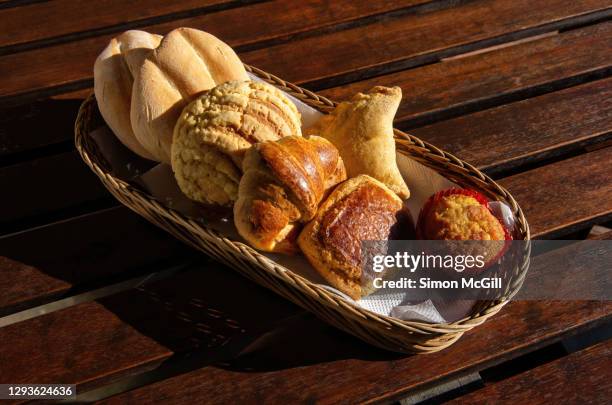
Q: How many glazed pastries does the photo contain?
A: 2